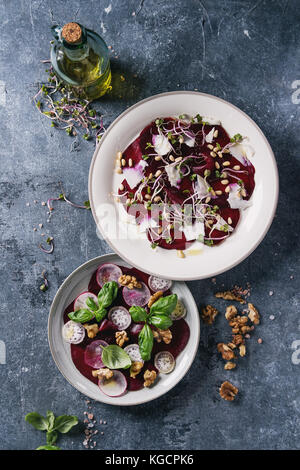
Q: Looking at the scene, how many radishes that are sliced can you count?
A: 11